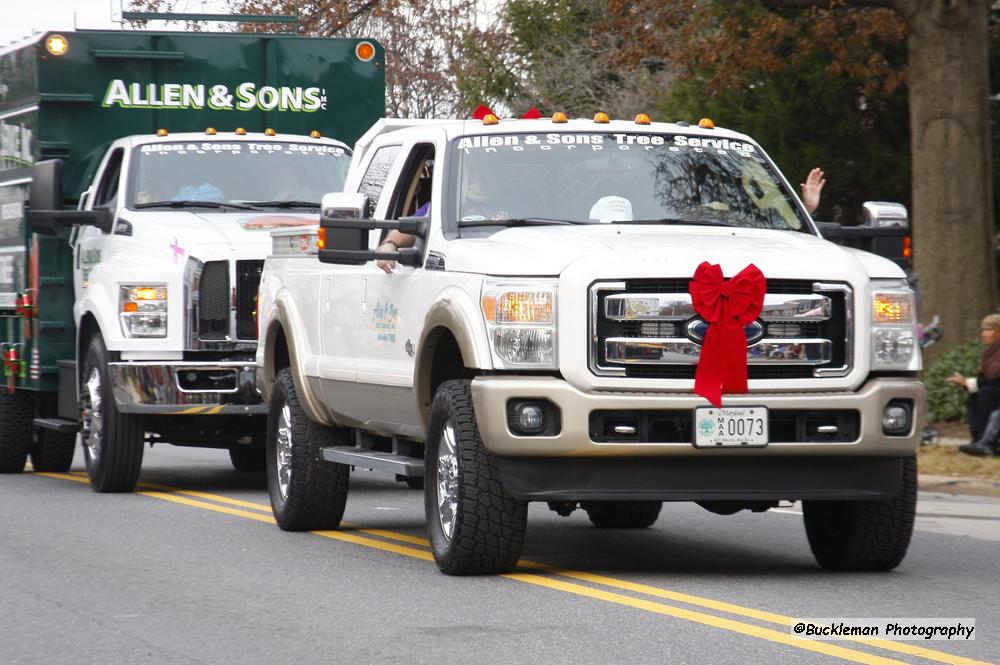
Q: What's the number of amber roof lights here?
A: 10